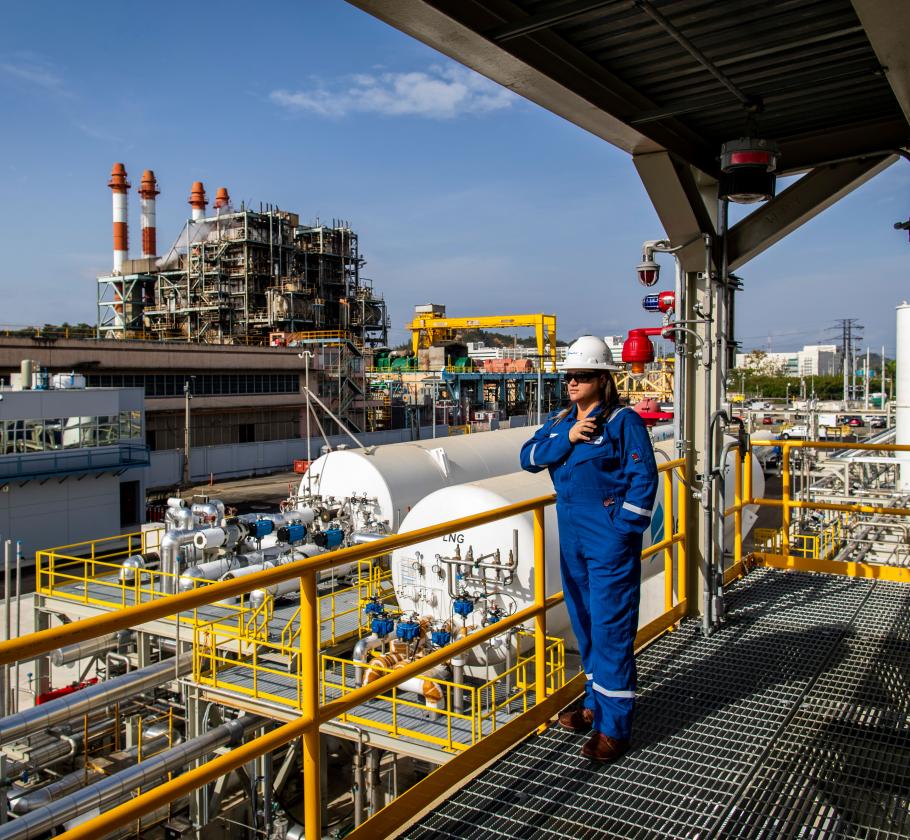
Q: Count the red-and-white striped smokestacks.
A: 4